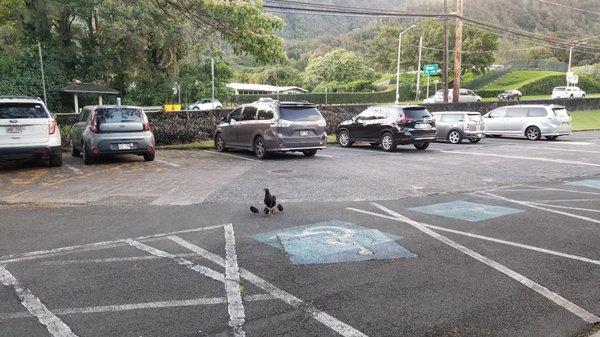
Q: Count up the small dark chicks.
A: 3